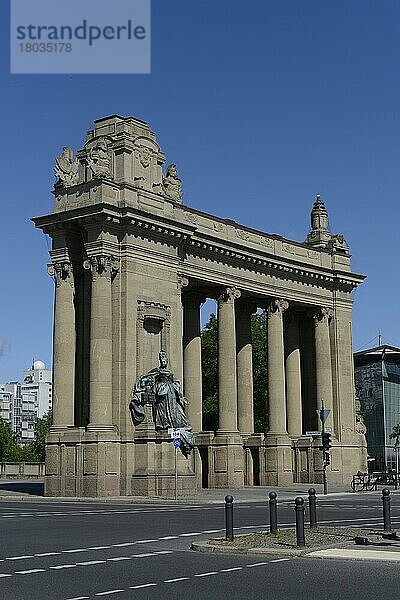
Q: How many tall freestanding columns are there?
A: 8